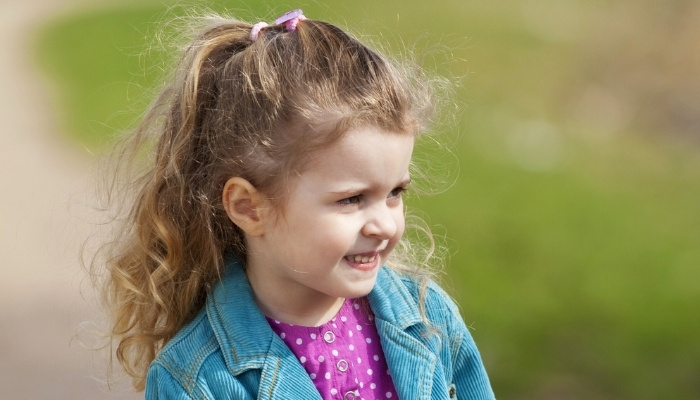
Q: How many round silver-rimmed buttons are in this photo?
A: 3